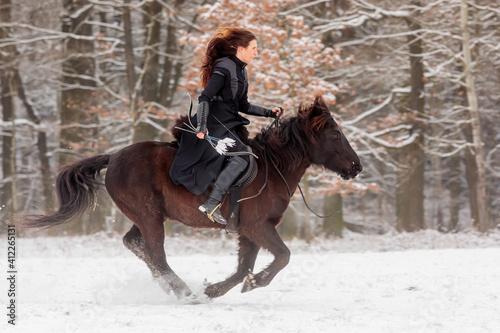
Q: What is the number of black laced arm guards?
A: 2